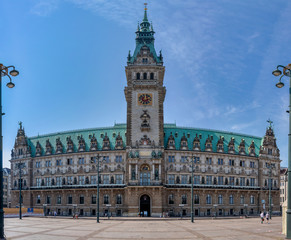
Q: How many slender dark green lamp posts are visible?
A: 6